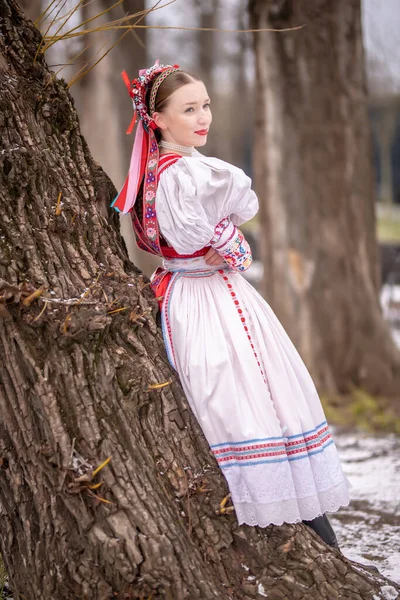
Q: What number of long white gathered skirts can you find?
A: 1